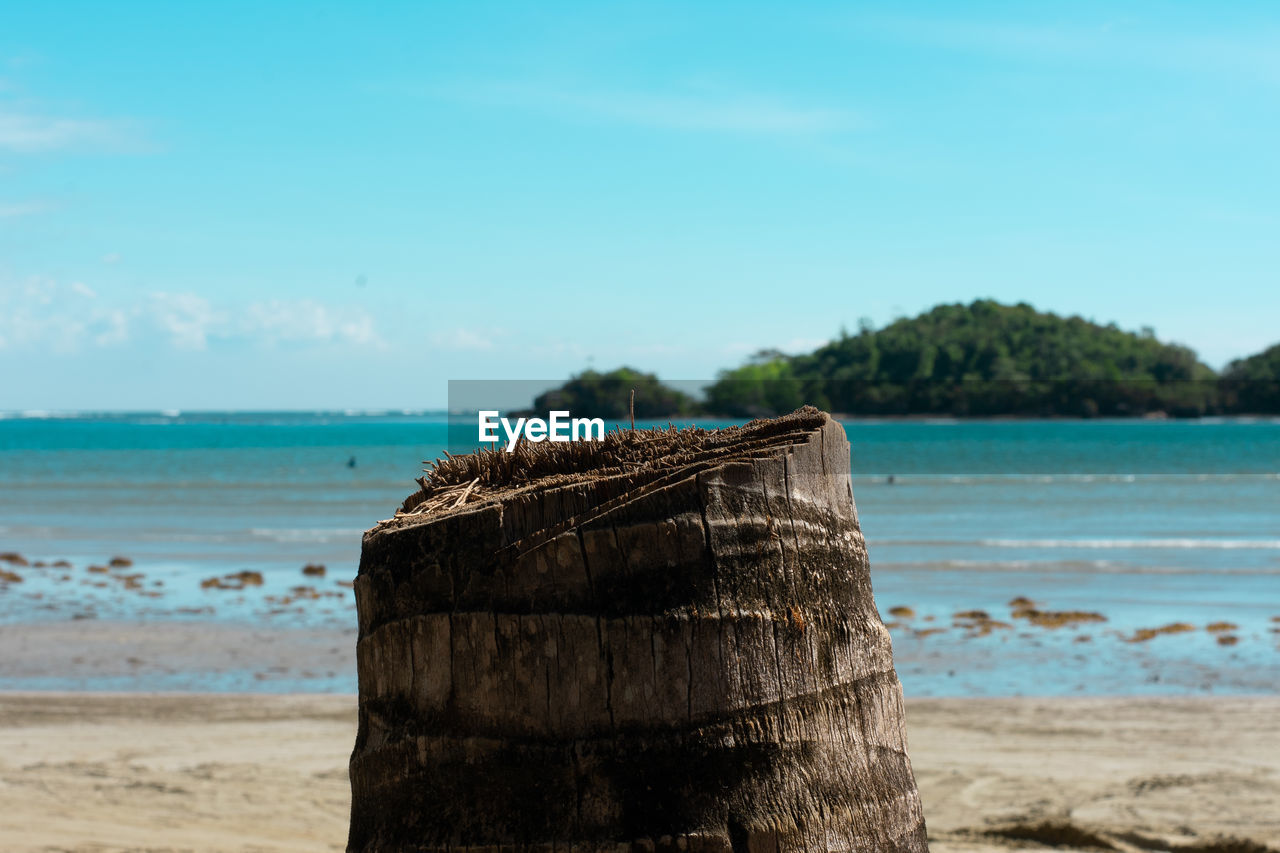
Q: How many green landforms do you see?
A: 3